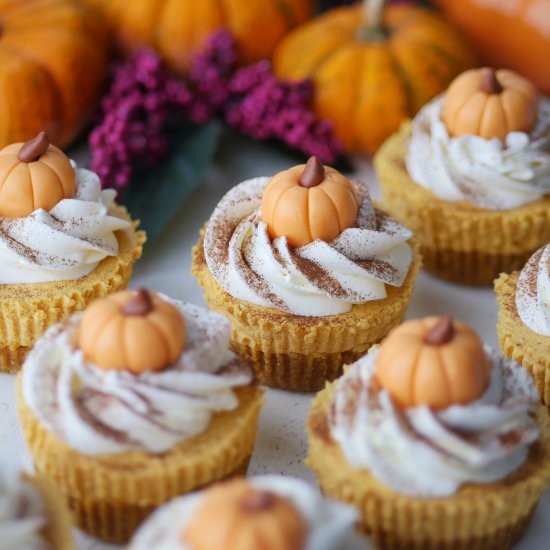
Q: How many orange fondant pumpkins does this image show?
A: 6